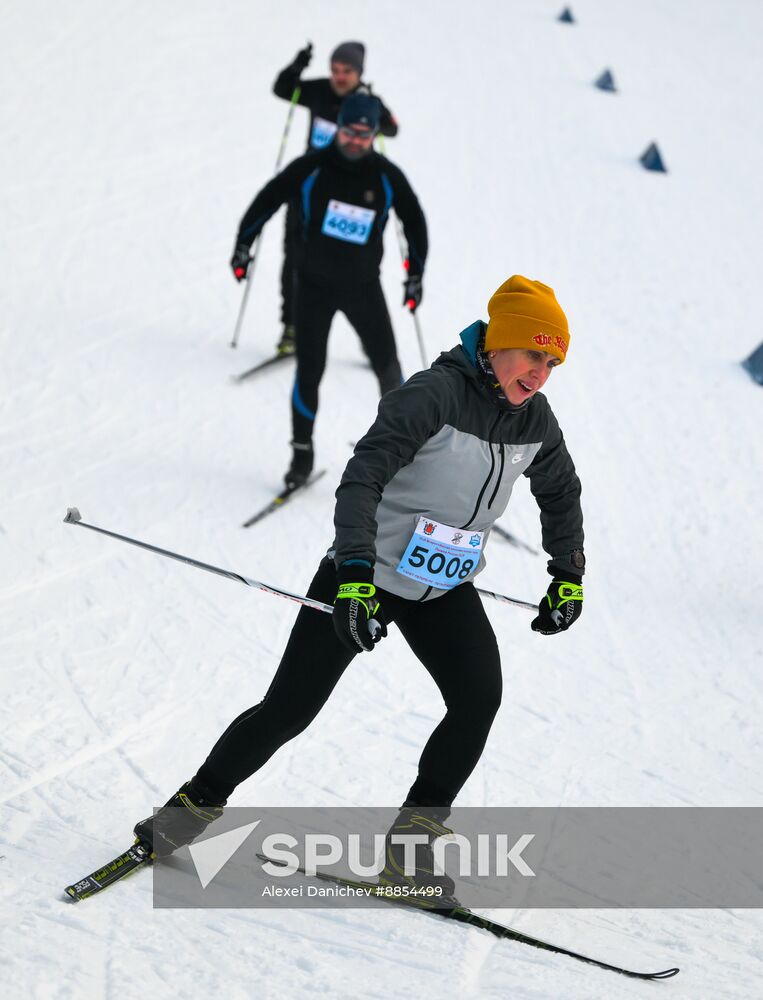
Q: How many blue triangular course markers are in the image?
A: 4